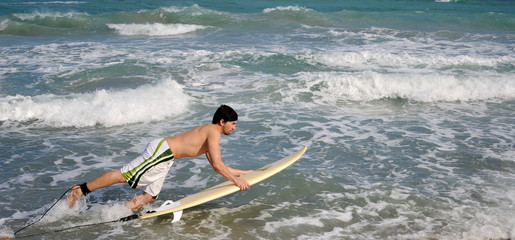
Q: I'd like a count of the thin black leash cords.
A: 1